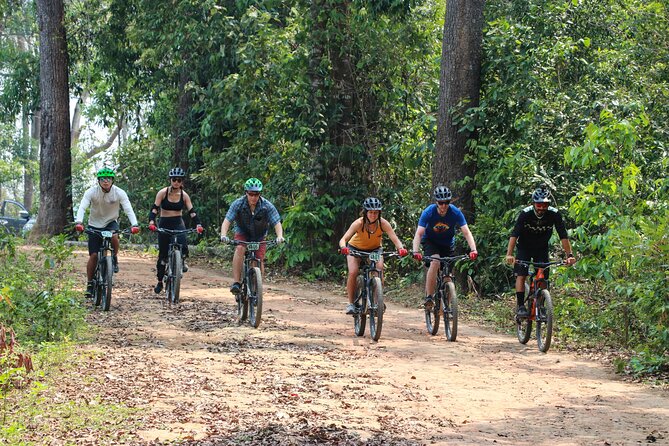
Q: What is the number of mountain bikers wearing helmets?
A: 6